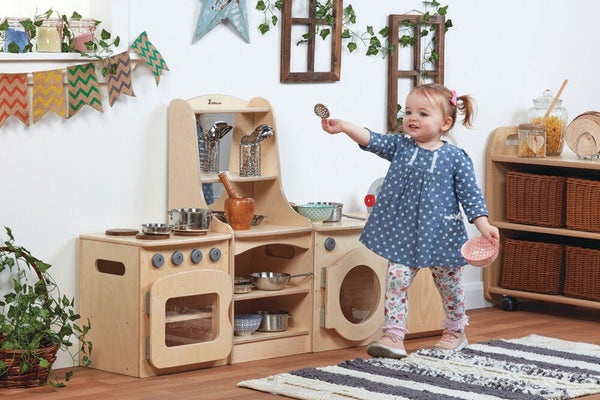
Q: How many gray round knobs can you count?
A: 5